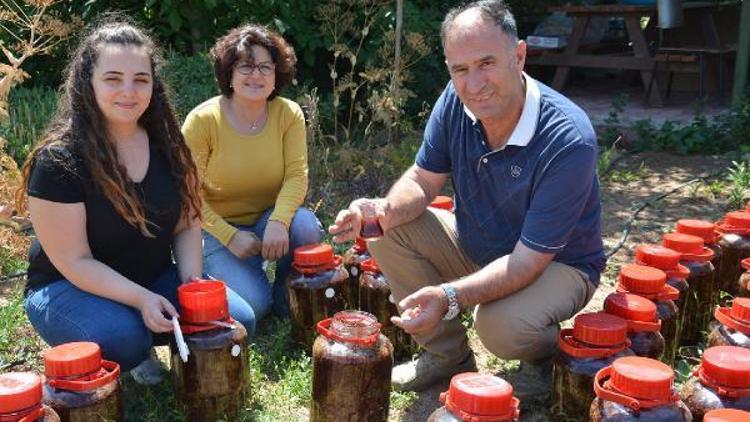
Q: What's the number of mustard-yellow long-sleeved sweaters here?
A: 1